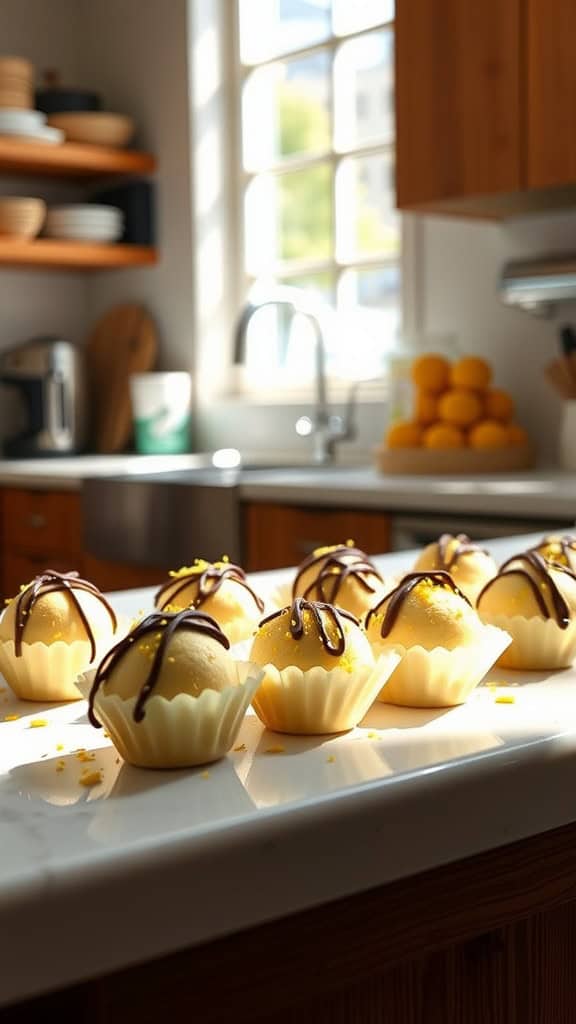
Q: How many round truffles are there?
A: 9